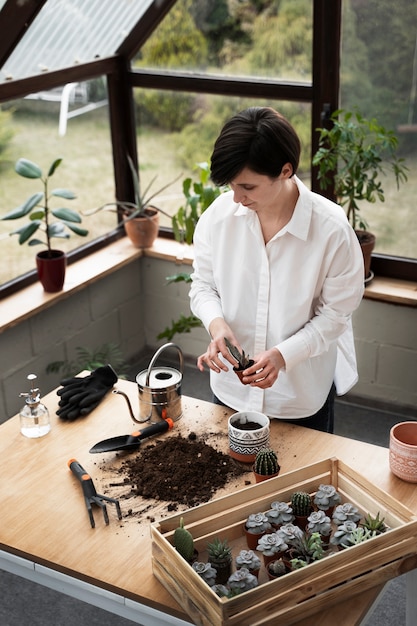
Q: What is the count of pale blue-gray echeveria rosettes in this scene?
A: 12